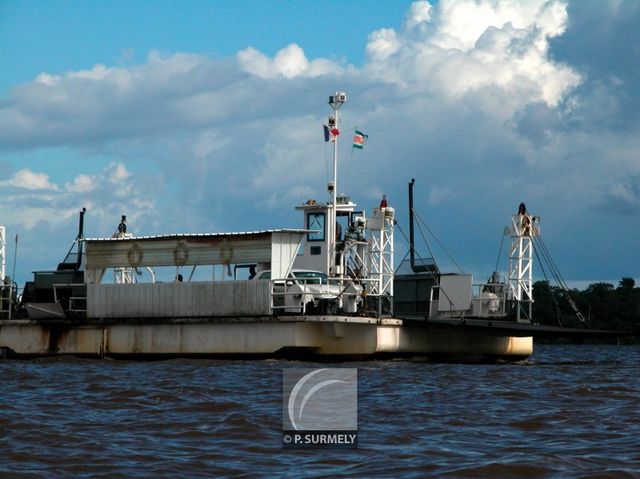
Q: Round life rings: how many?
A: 3